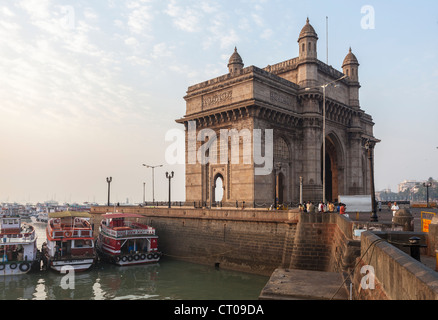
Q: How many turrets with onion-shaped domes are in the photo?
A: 3